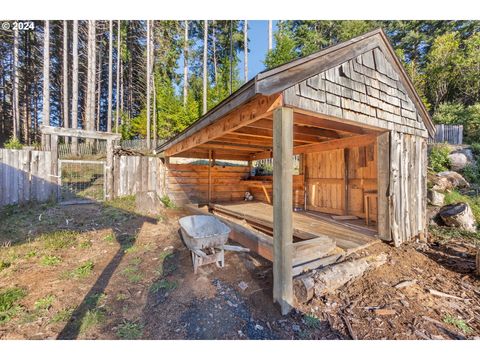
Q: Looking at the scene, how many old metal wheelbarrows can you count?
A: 1